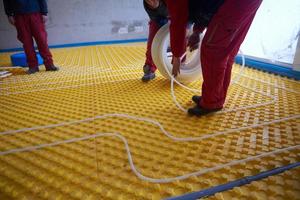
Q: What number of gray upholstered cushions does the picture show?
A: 0